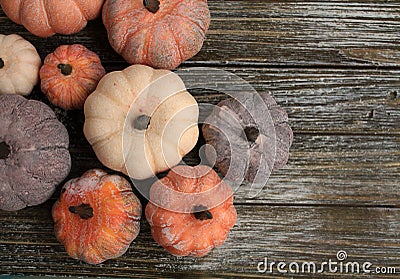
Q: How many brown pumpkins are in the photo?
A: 2